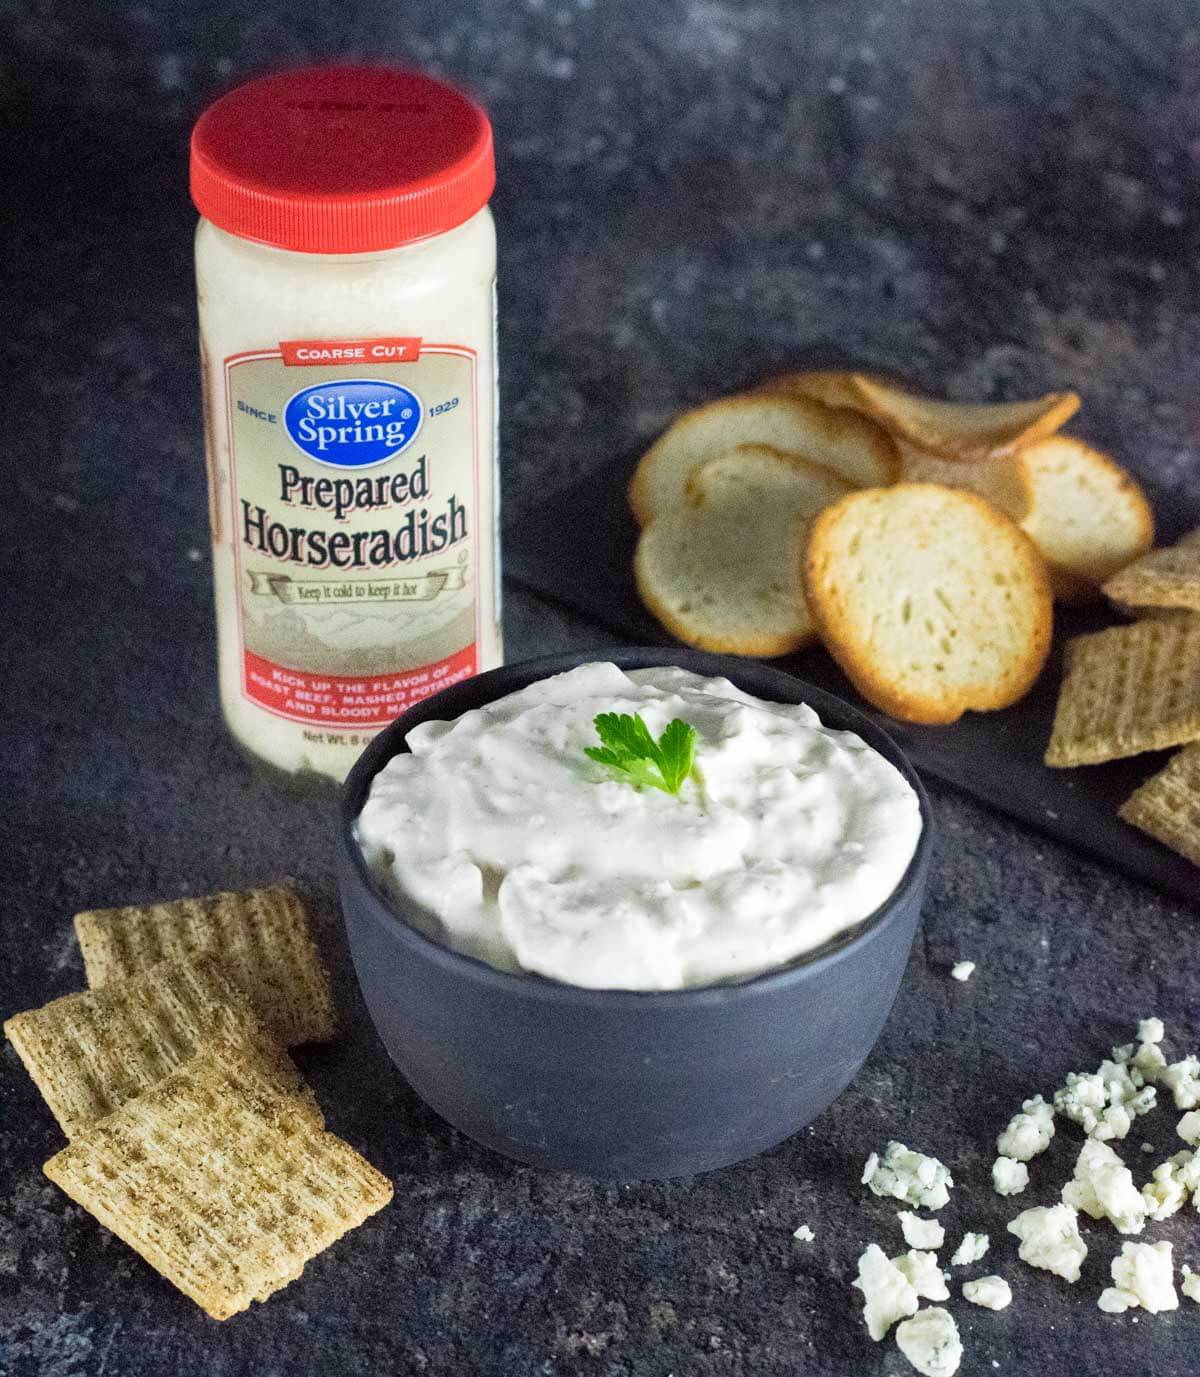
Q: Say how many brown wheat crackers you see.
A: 6